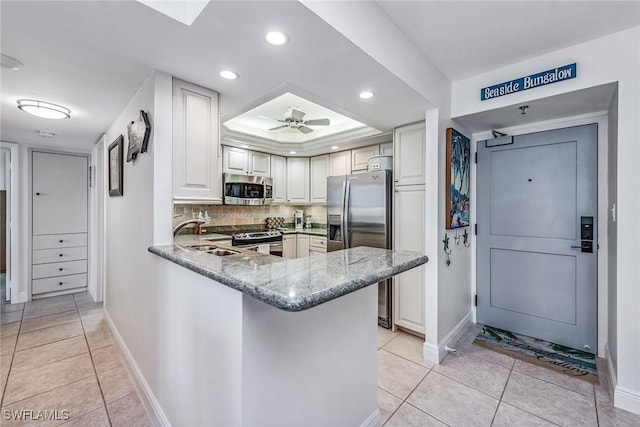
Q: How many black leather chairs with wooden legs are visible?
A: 0